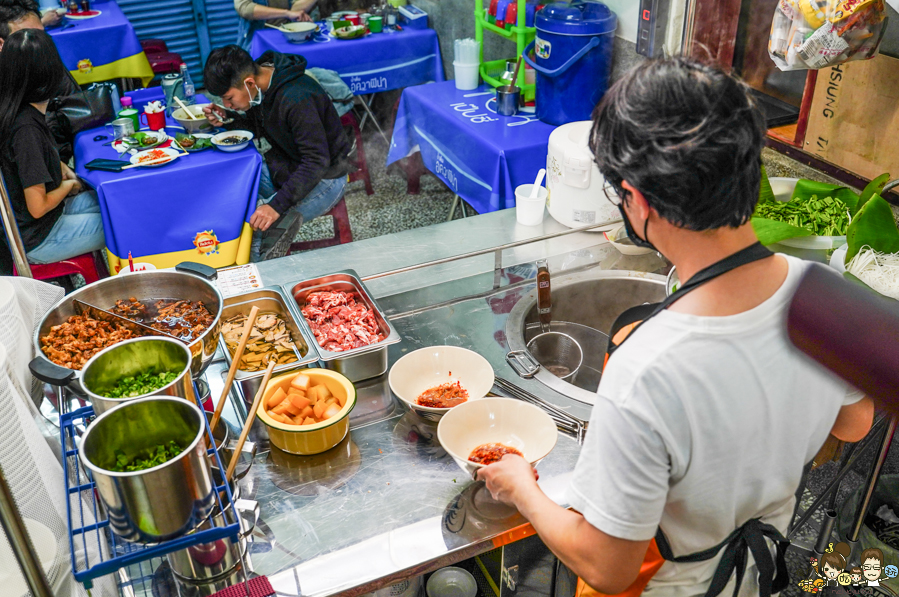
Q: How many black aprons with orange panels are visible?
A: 1